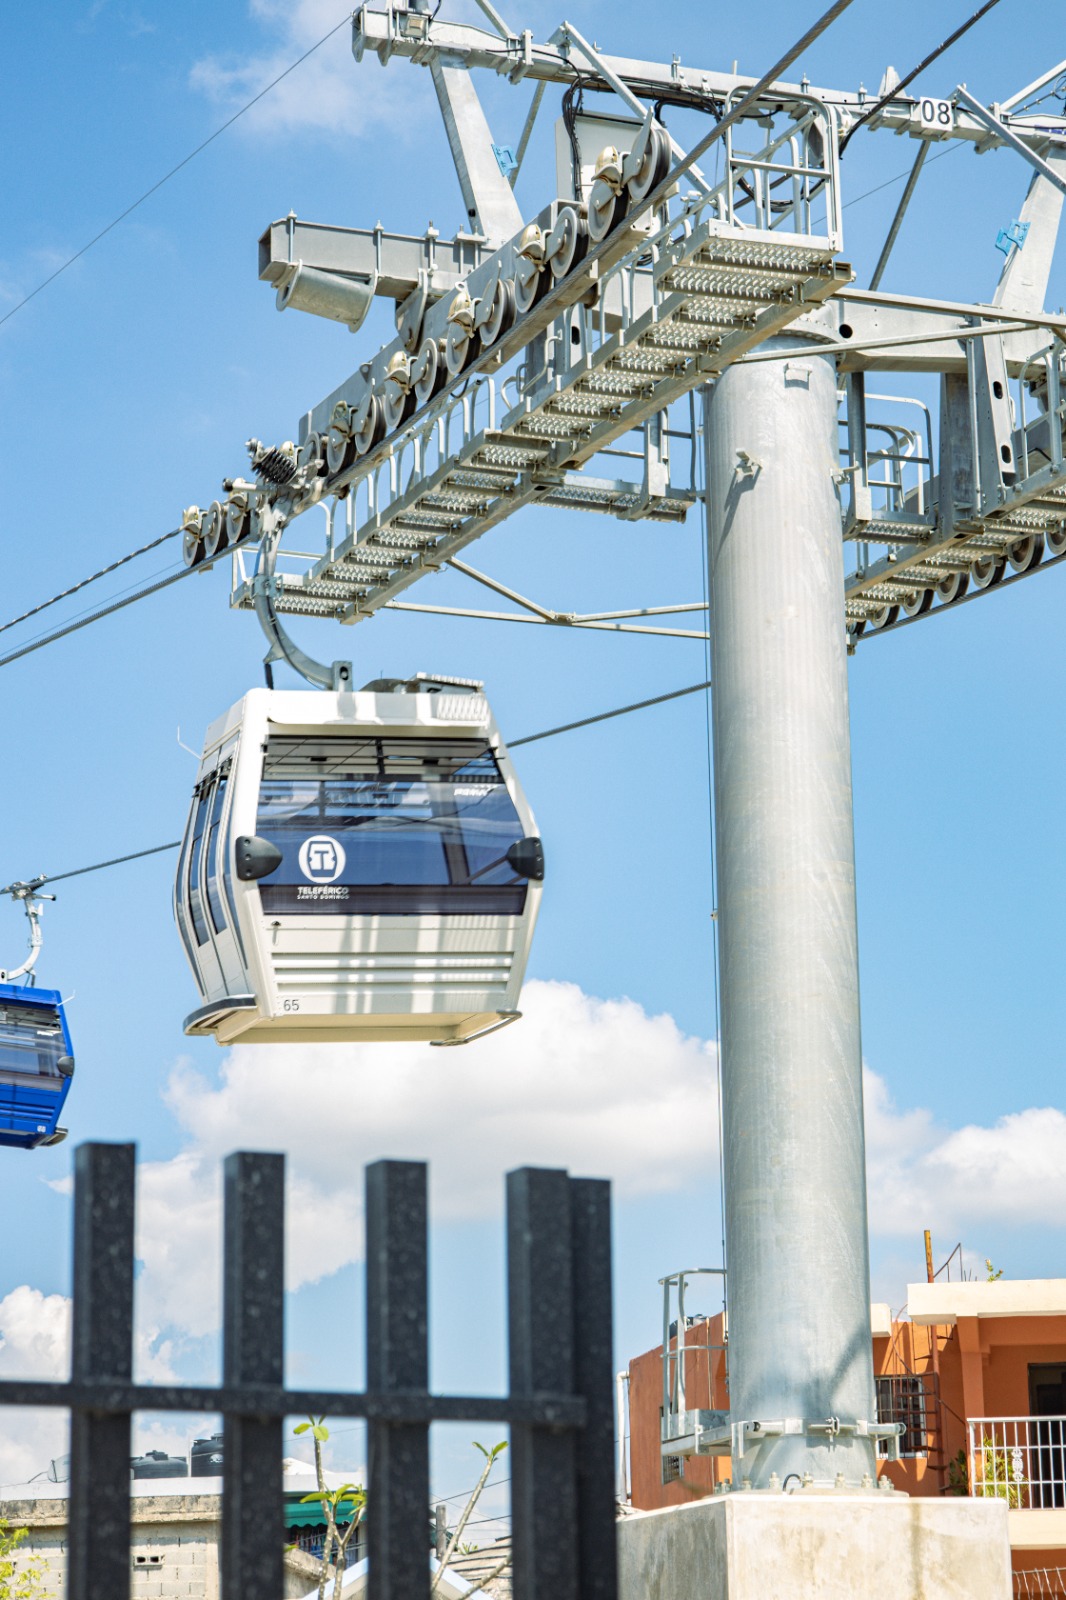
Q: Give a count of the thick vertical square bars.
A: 5